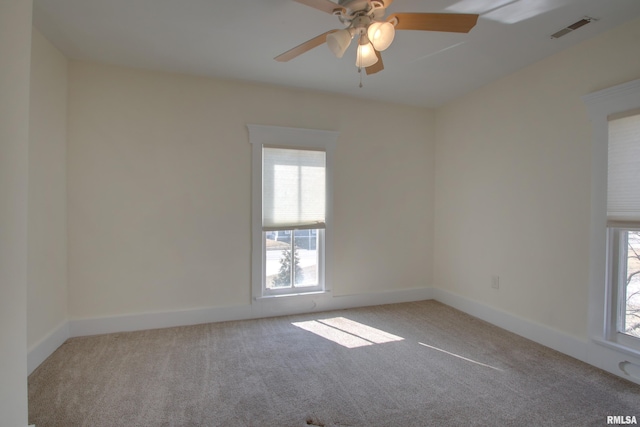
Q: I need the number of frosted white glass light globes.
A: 3